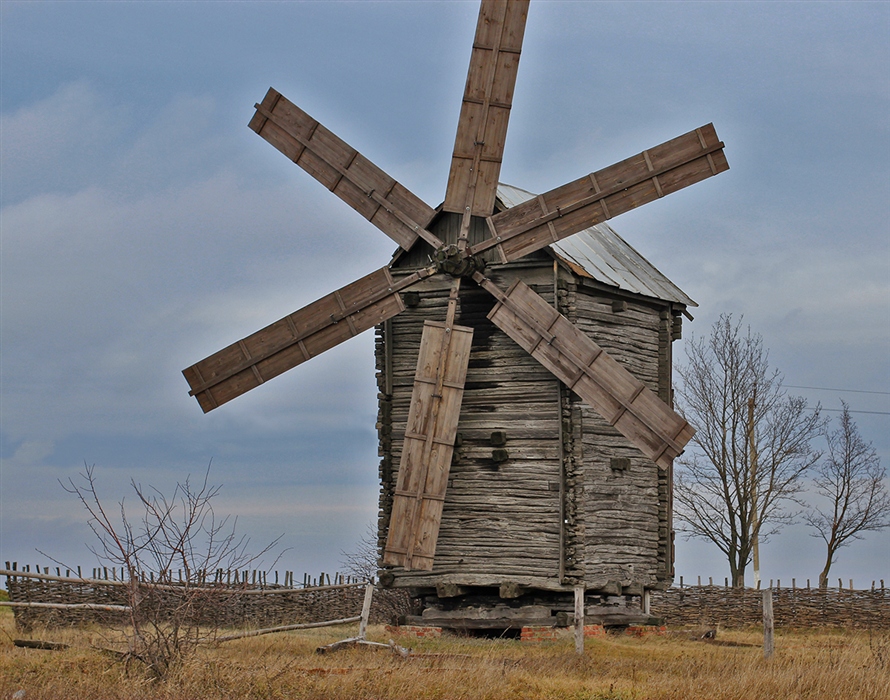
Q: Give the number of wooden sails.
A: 6